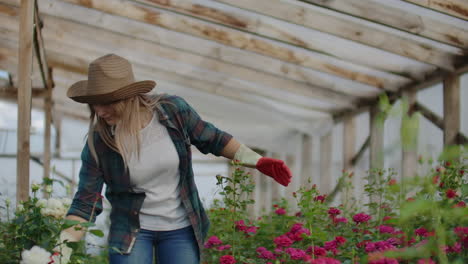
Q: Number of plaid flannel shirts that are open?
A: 1